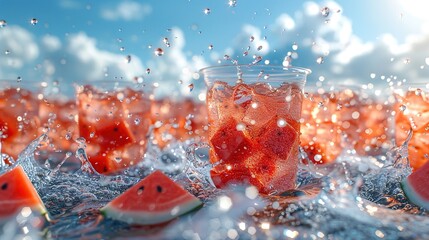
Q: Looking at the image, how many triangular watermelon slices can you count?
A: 3